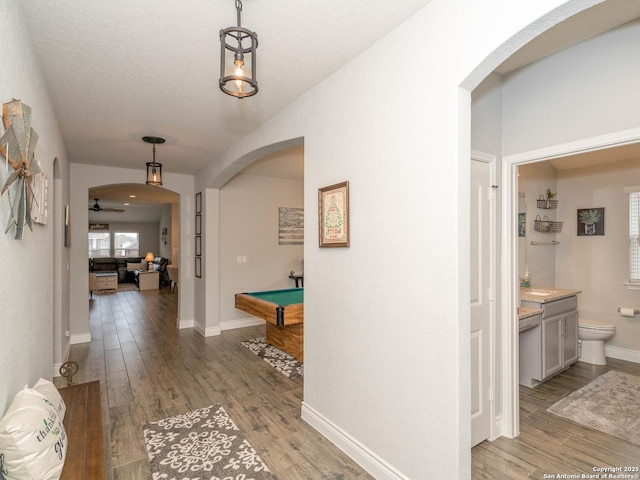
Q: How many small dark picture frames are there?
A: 4